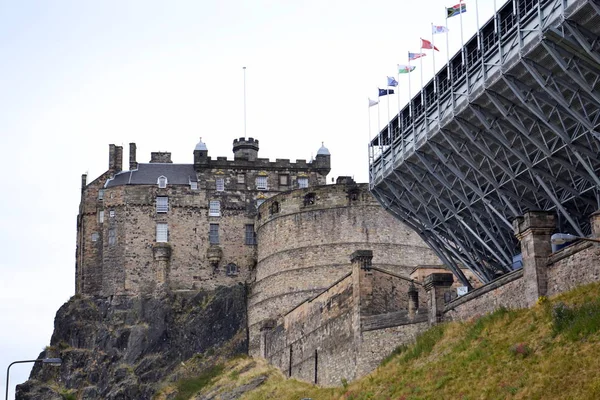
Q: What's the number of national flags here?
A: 8